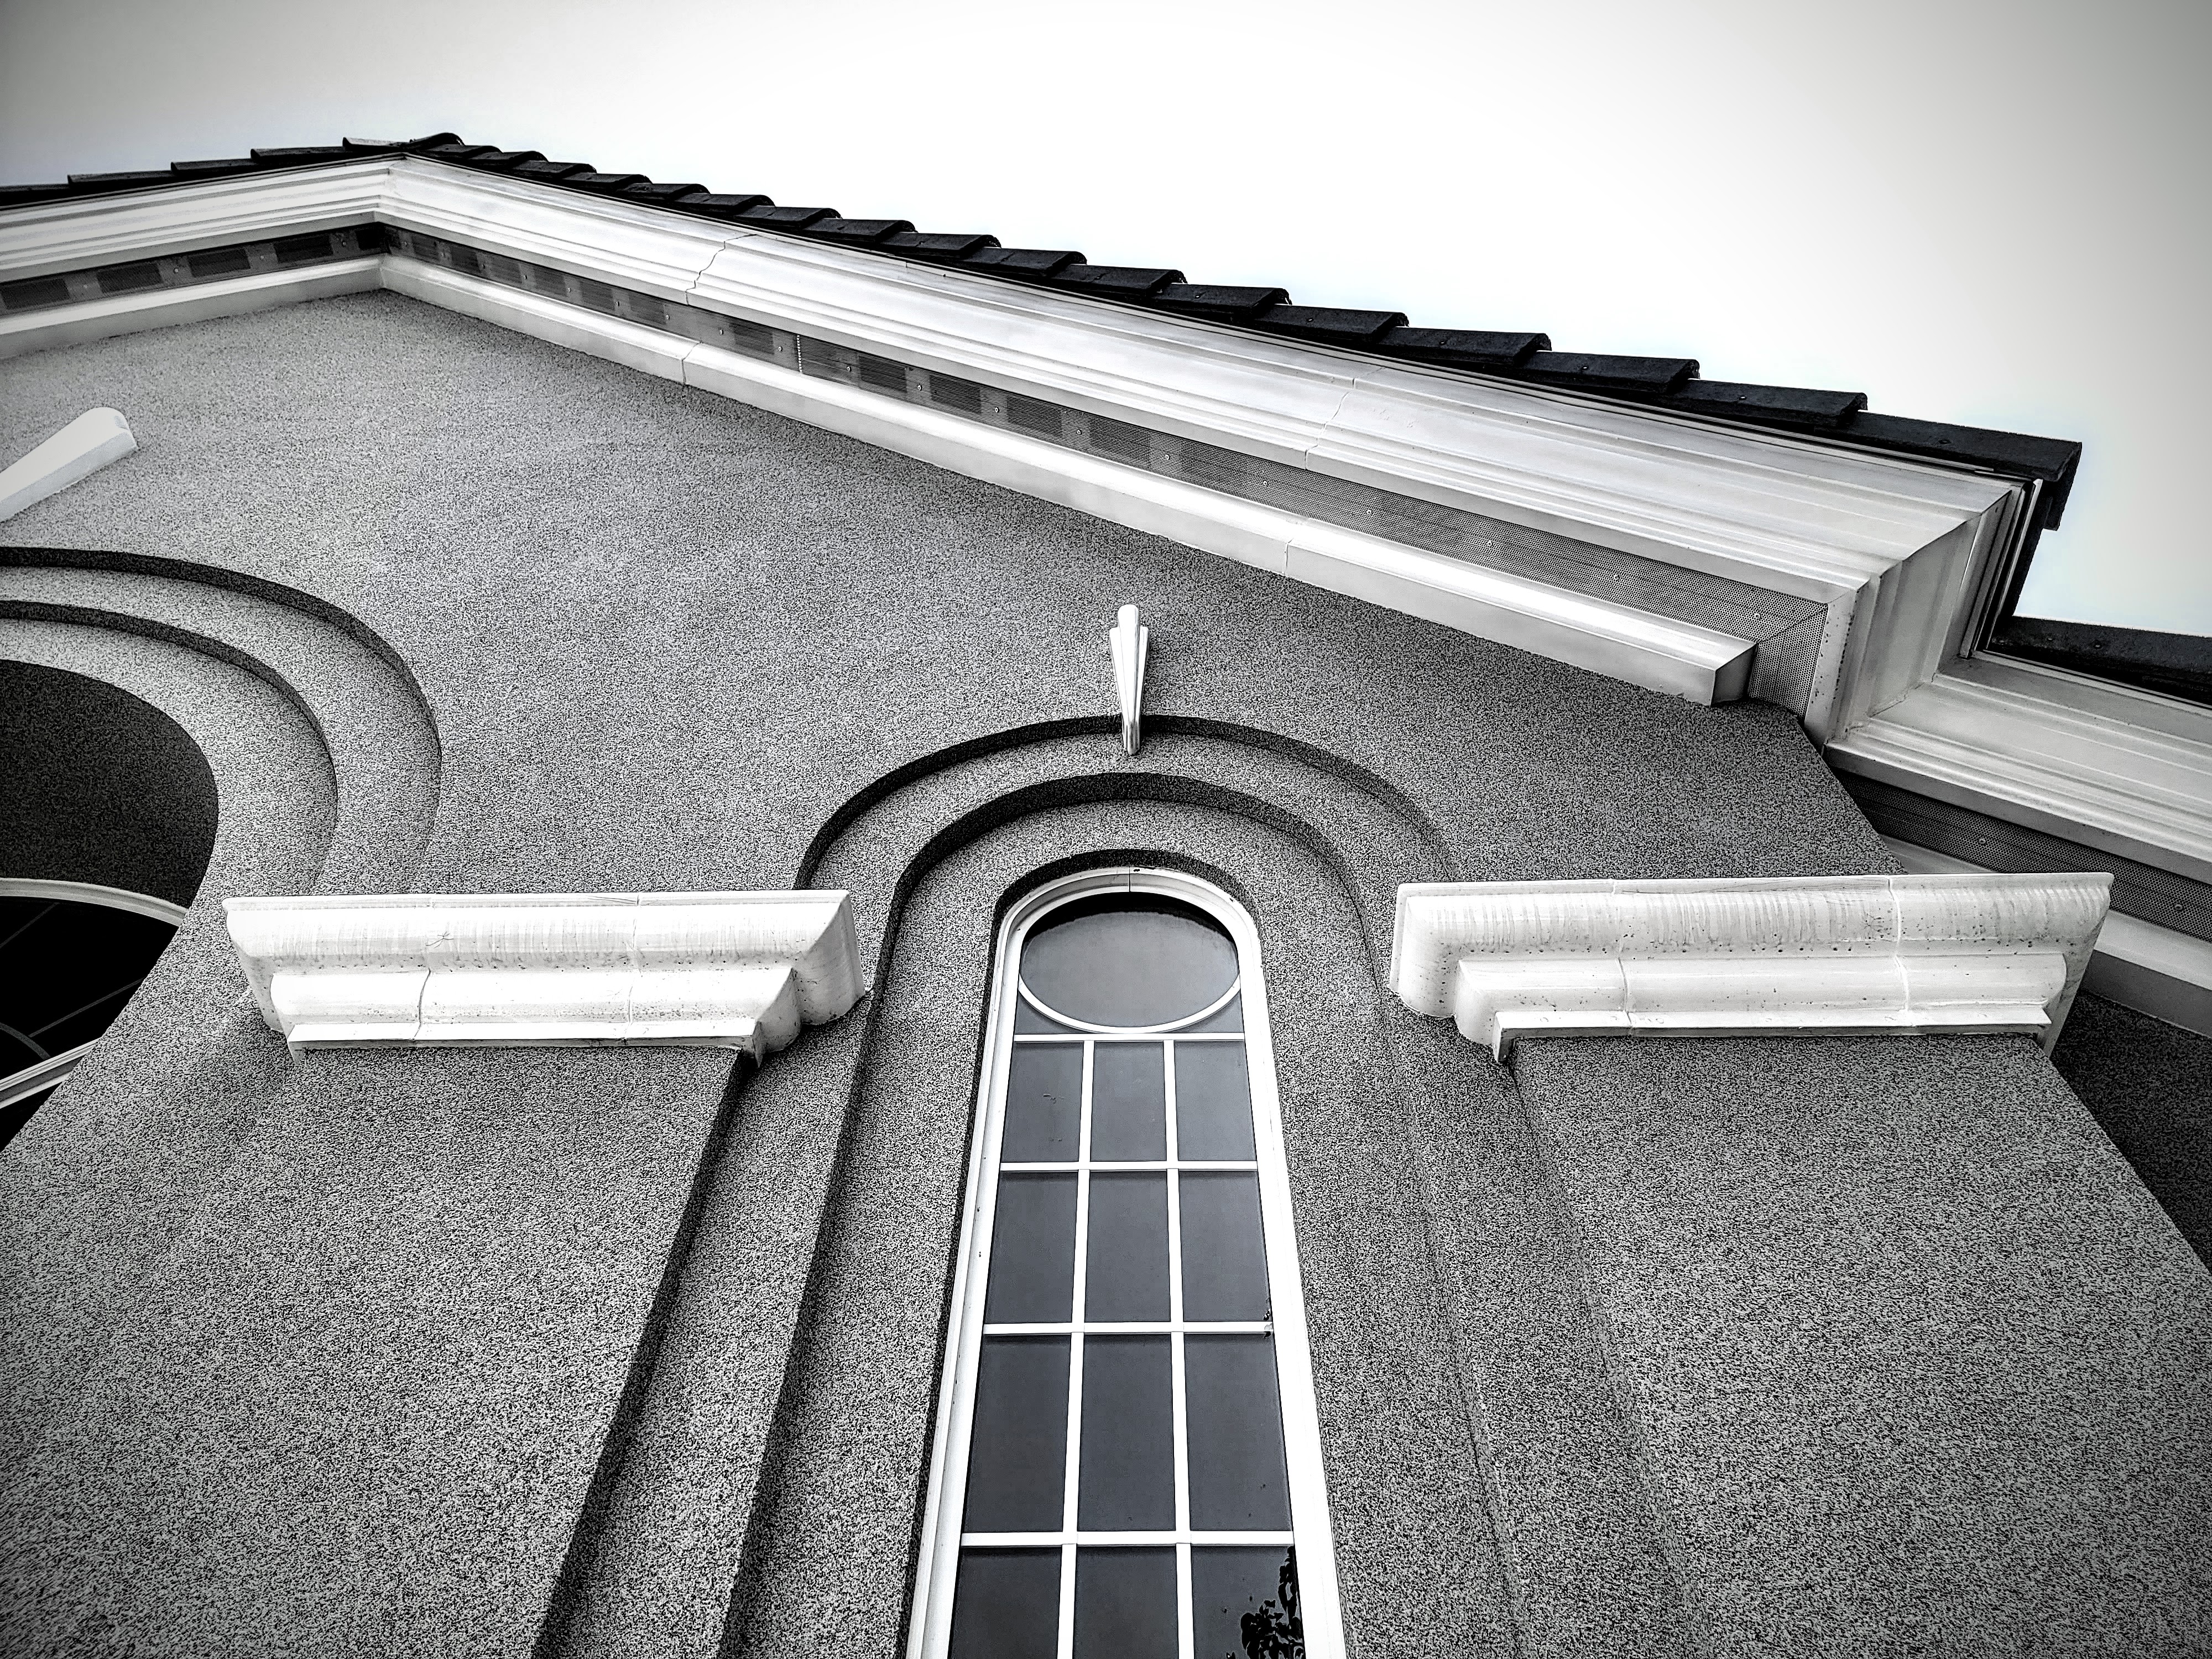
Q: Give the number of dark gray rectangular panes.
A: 12